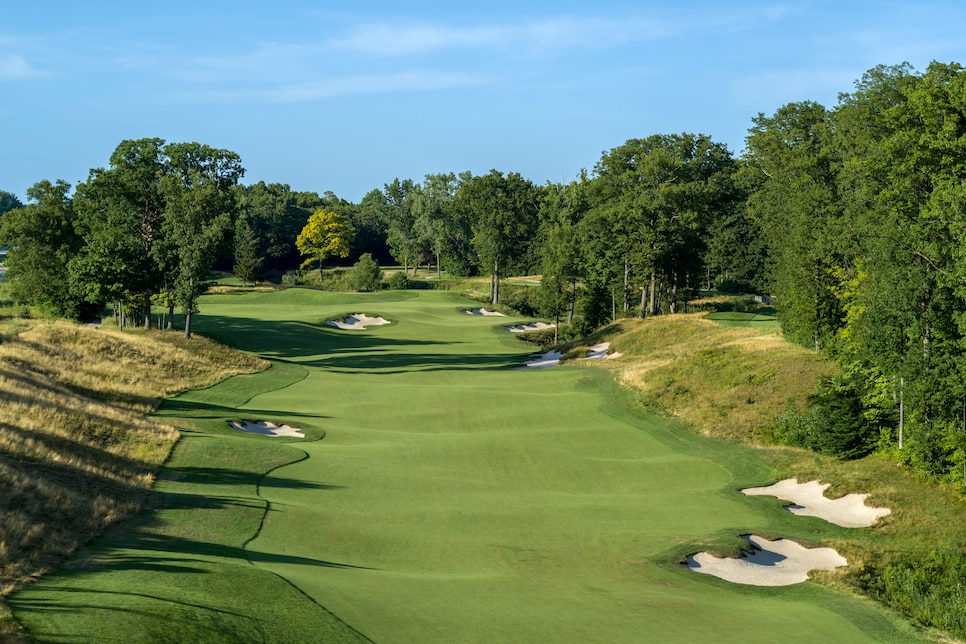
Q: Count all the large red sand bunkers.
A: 0